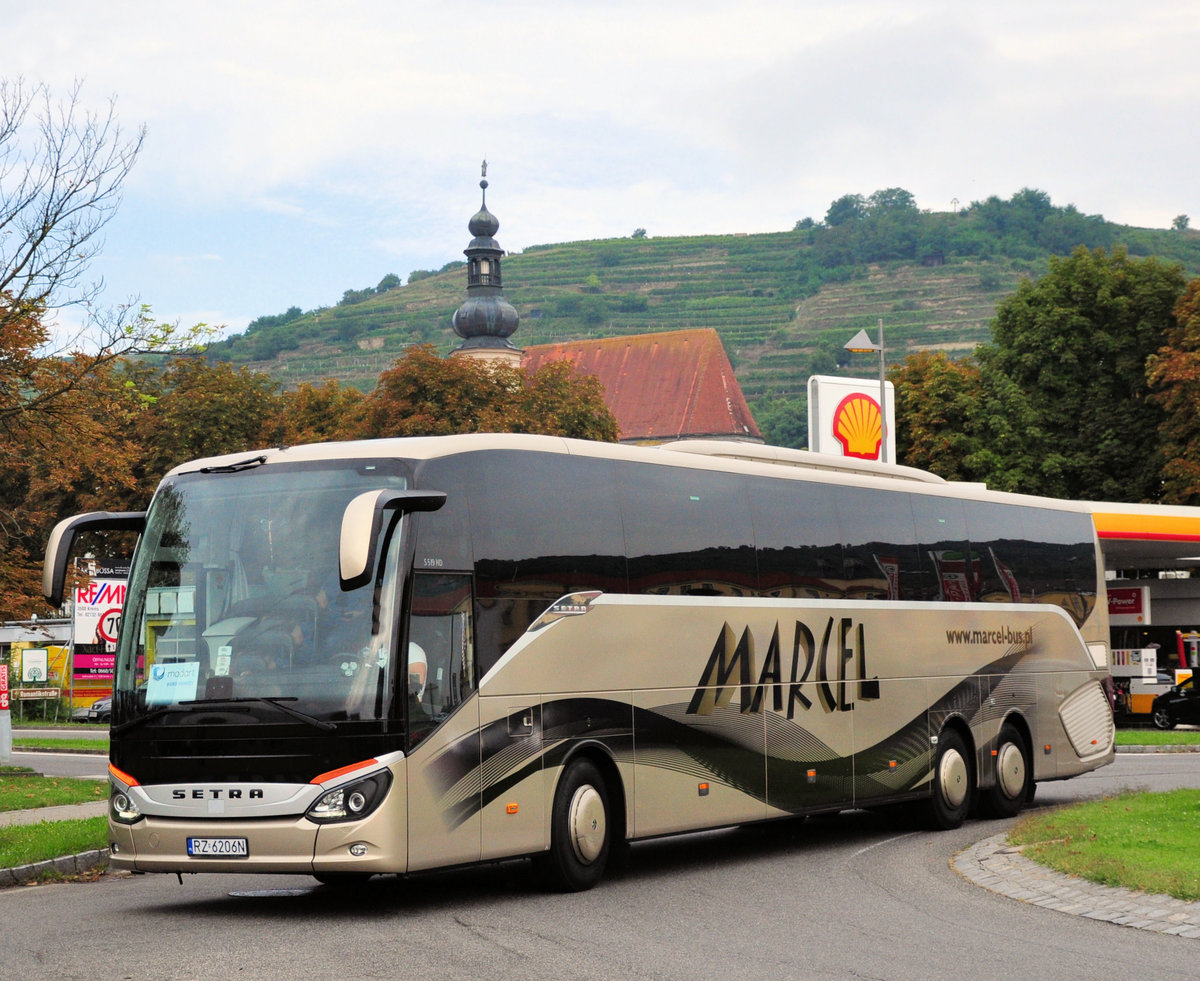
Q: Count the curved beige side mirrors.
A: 2